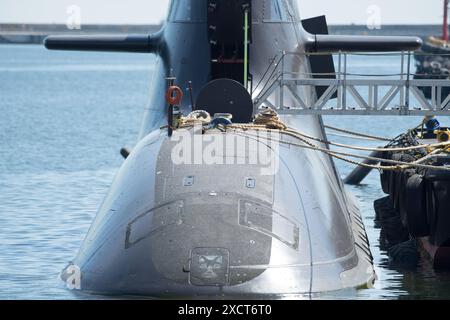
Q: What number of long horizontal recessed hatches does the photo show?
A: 2